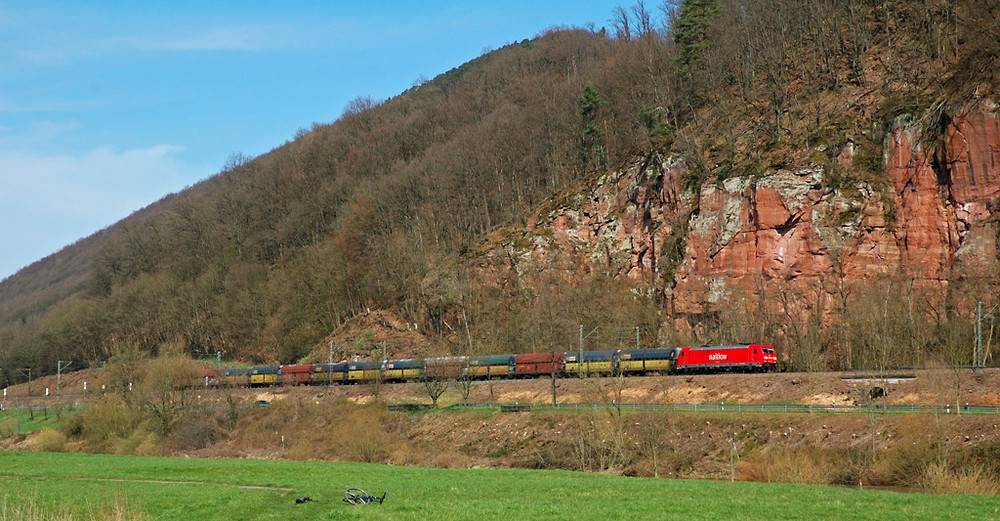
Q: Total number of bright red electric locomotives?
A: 1